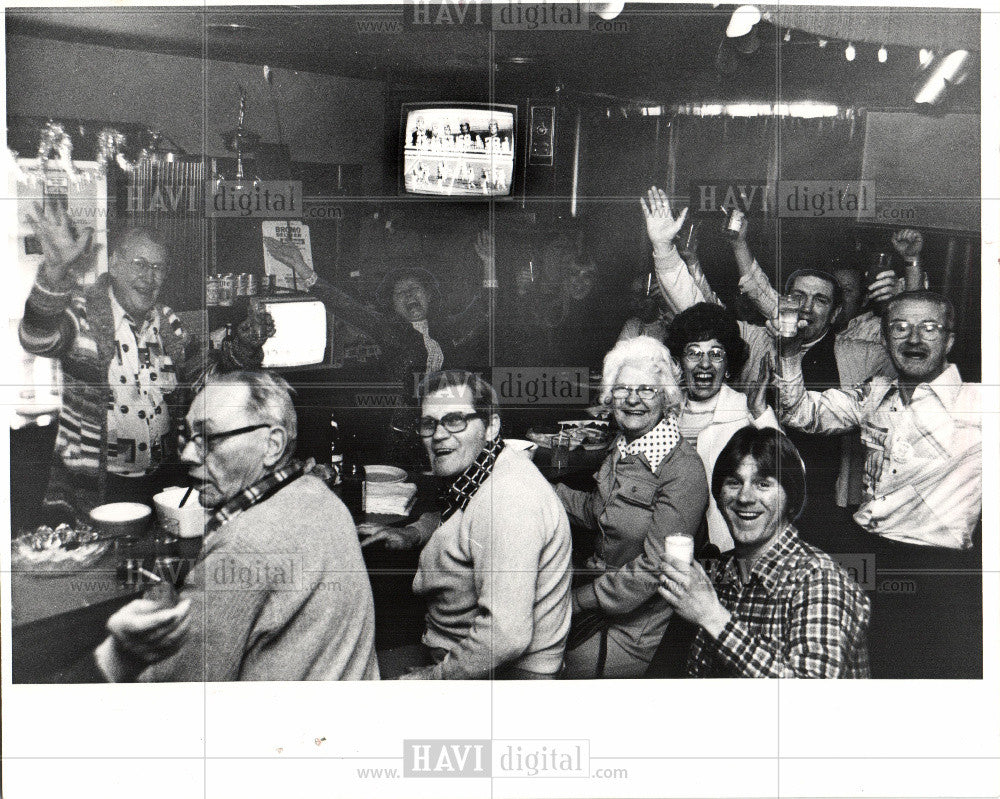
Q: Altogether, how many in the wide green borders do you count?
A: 0